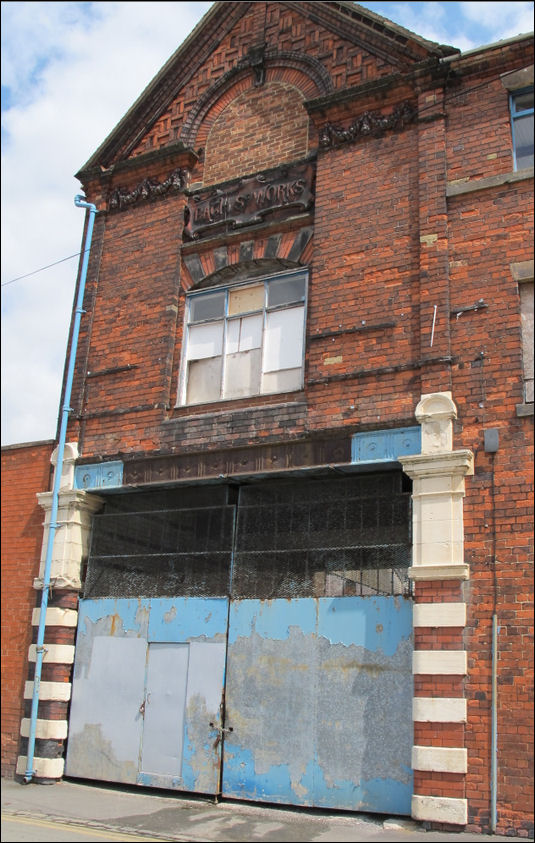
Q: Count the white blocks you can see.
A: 10